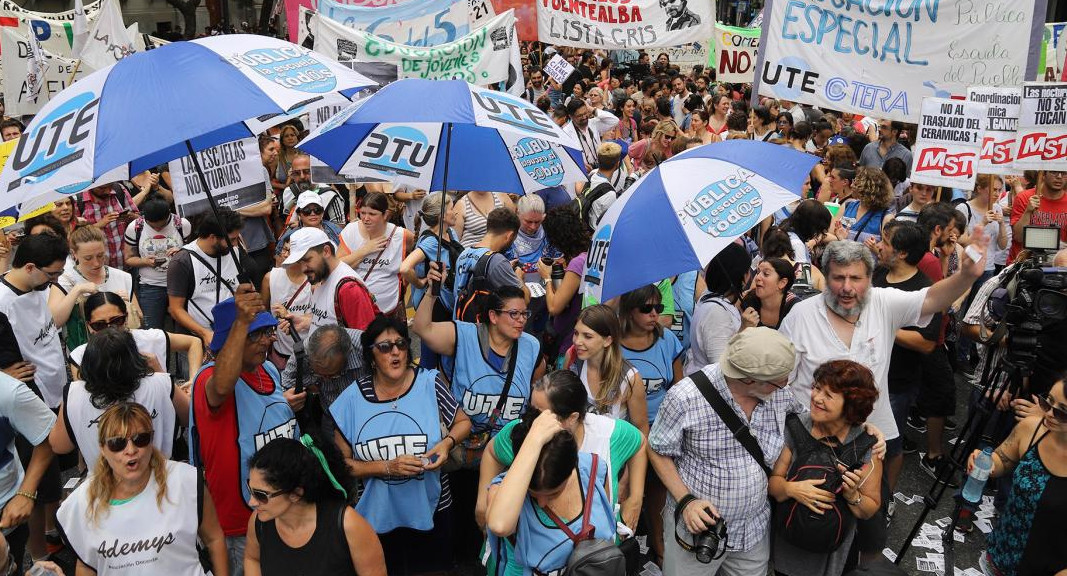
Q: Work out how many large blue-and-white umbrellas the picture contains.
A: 3